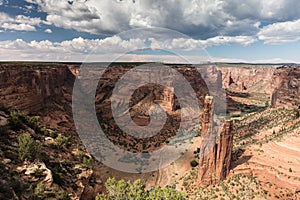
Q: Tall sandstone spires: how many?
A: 2